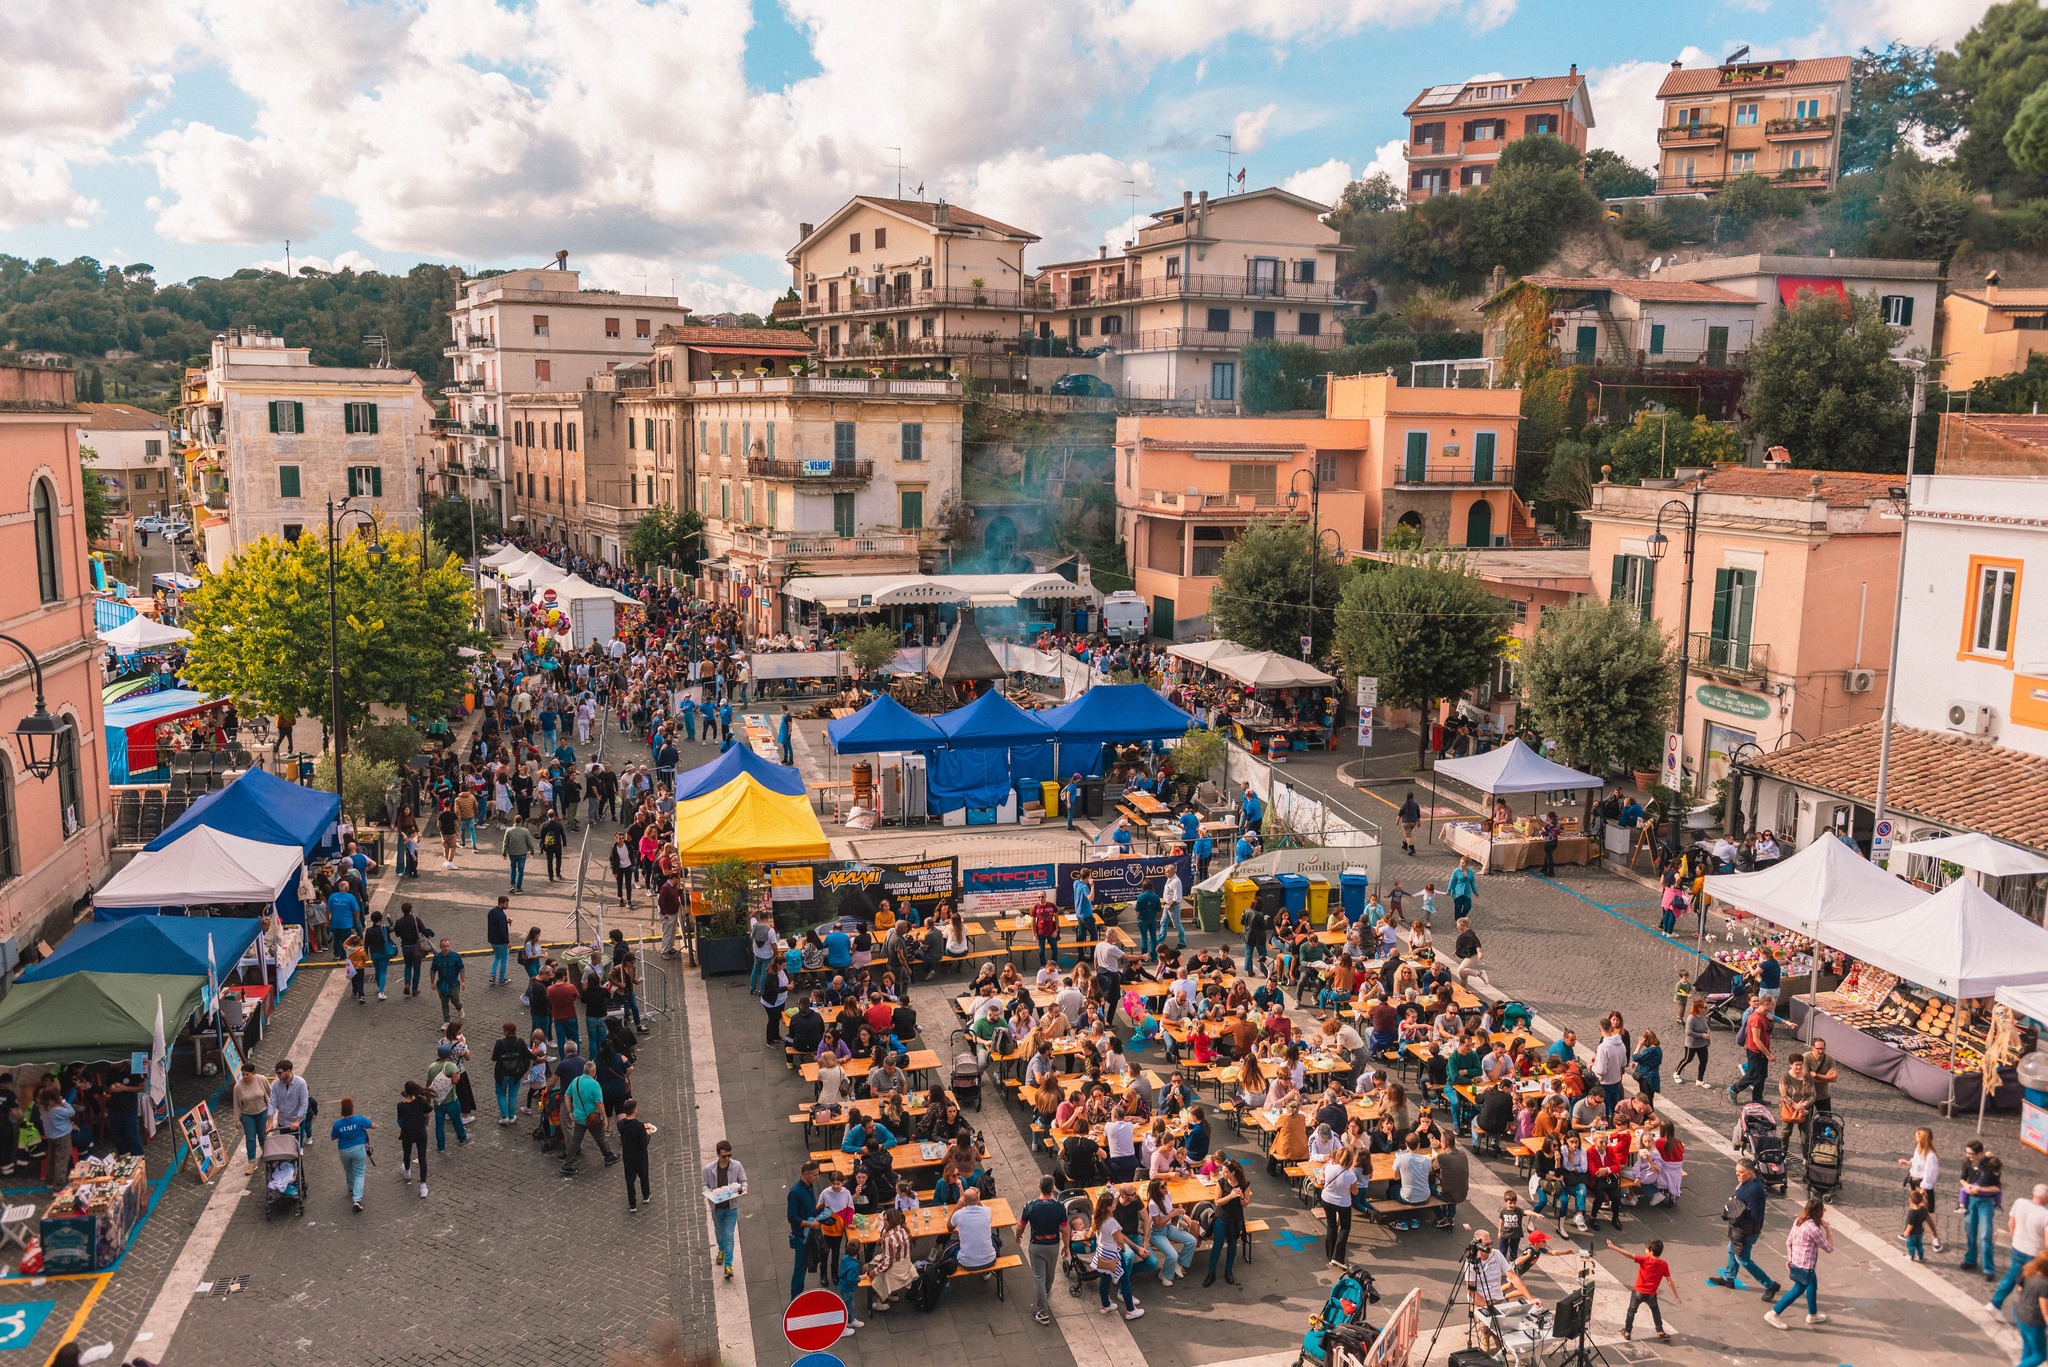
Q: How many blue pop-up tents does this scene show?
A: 6